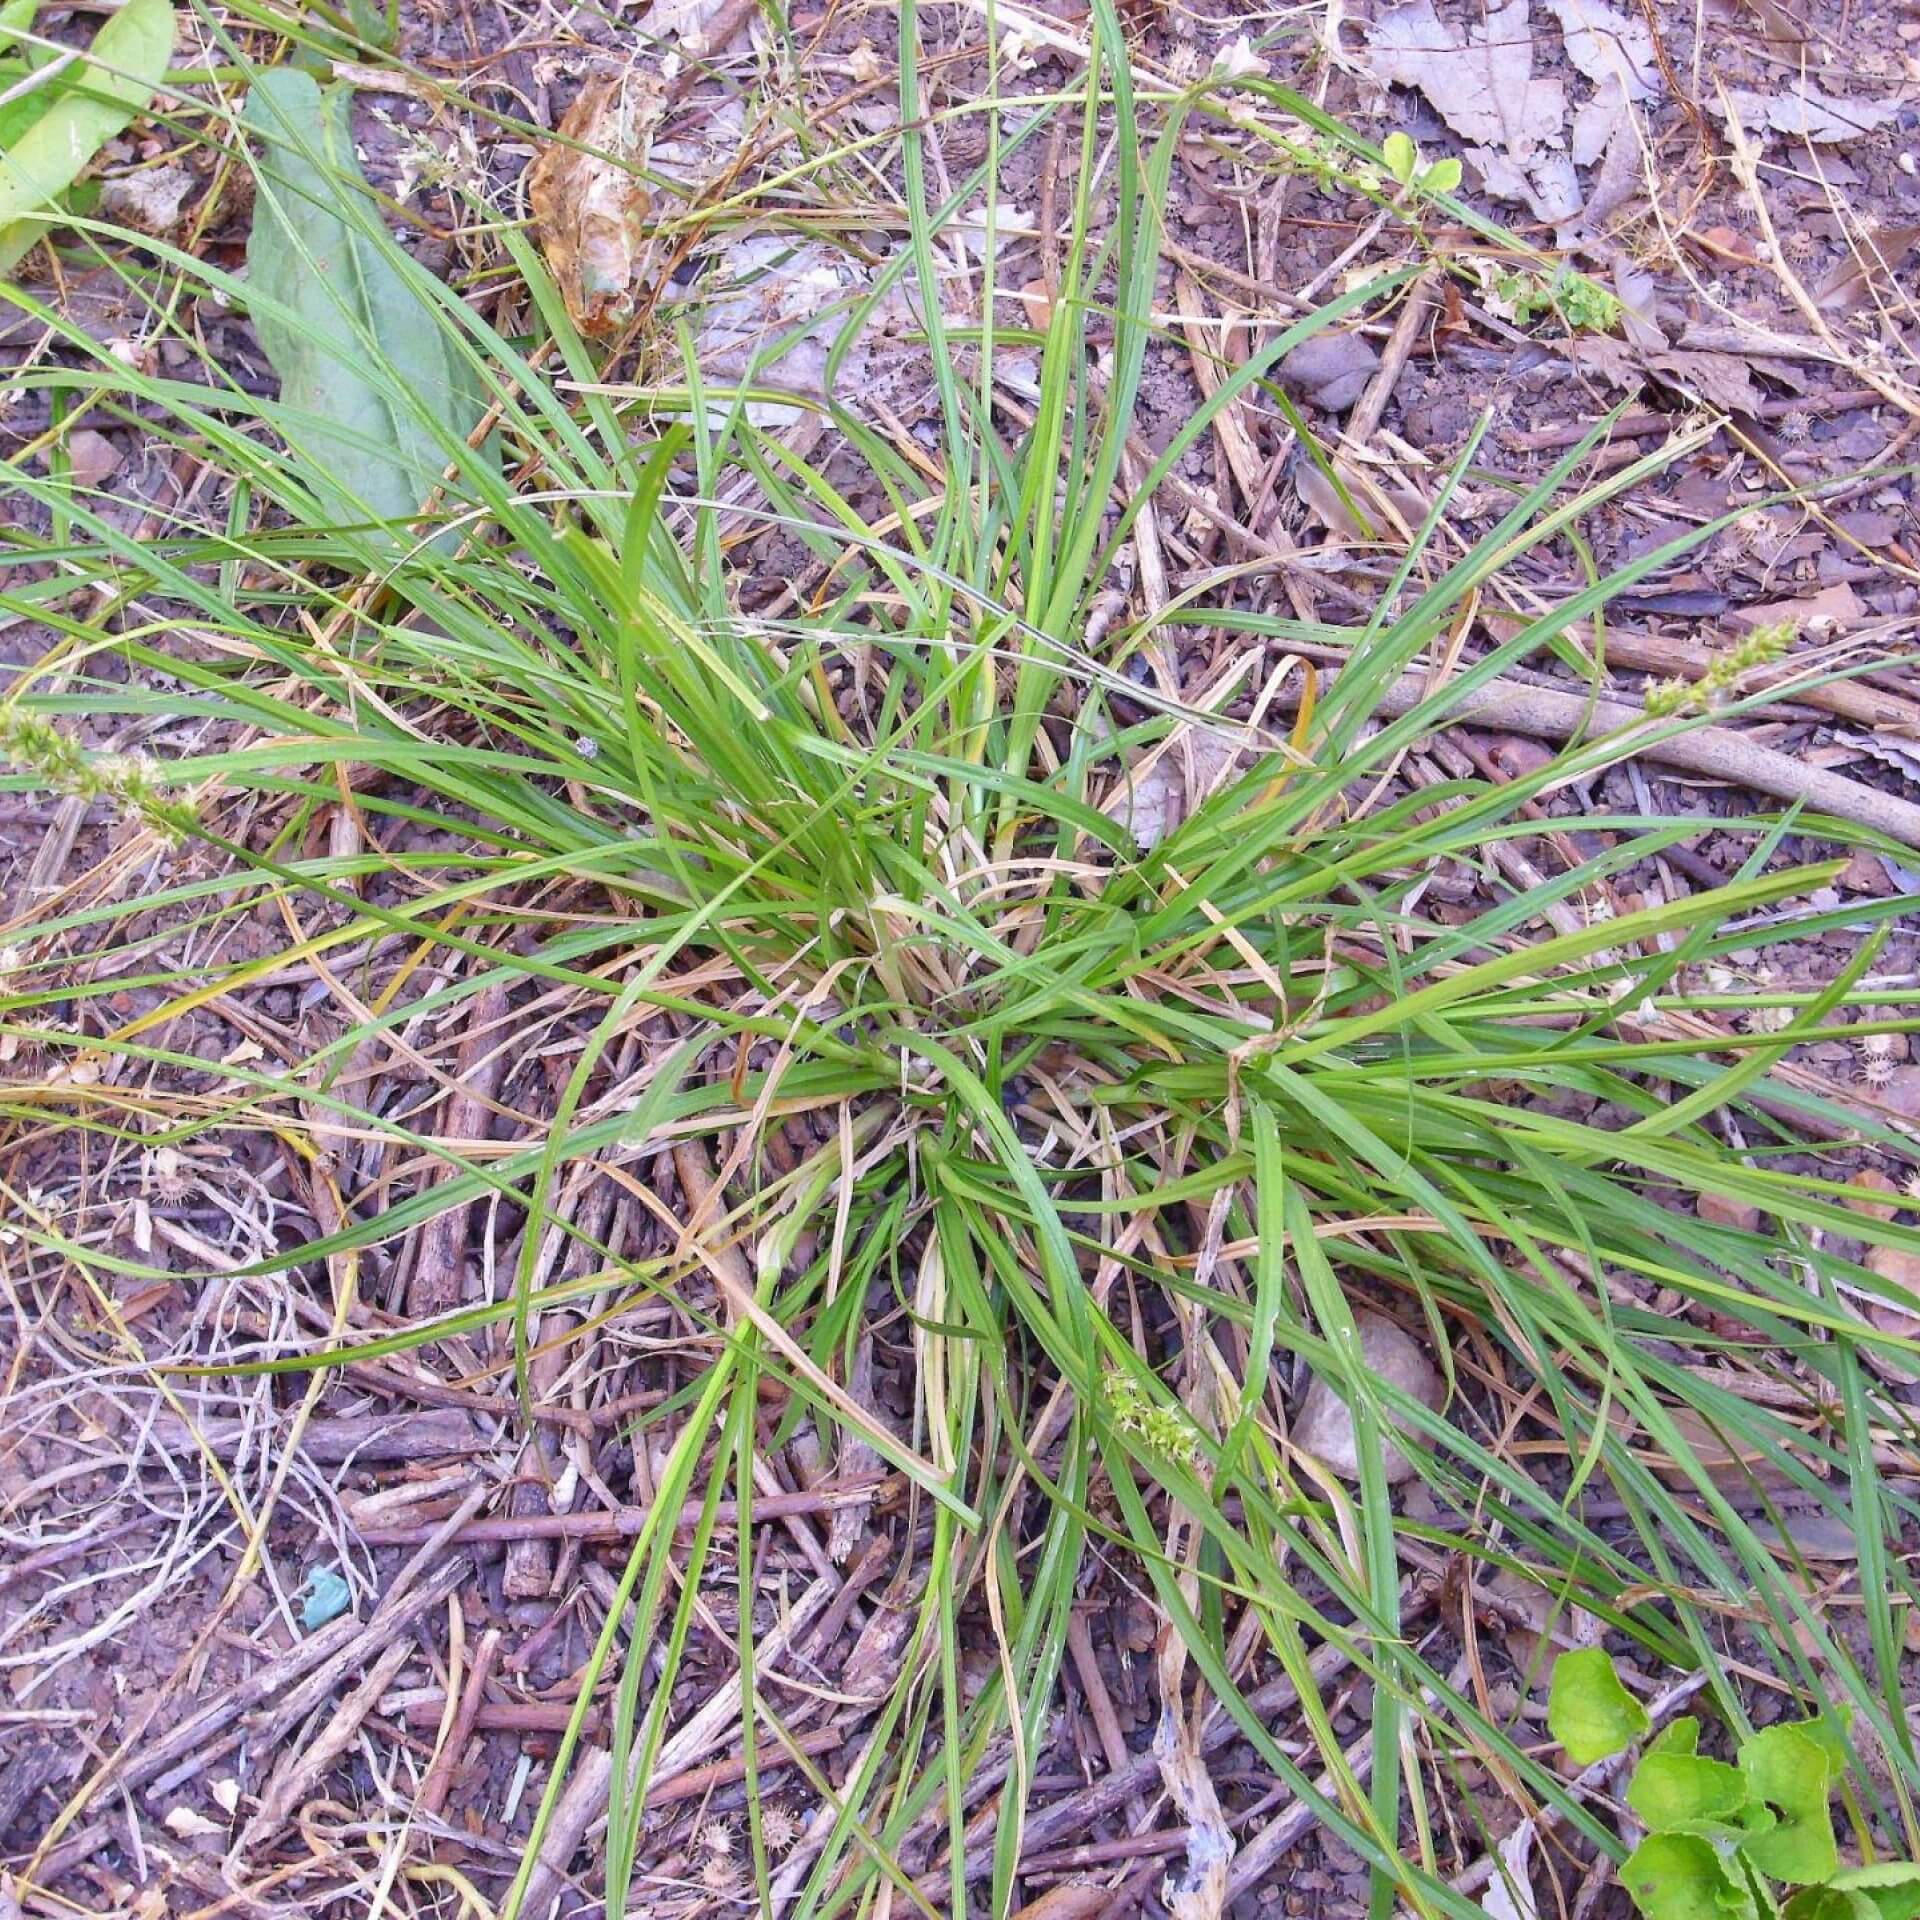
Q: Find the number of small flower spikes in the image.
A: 3